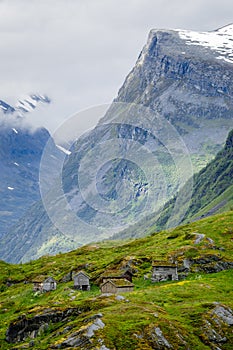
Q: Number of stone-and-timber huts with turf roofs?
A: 5